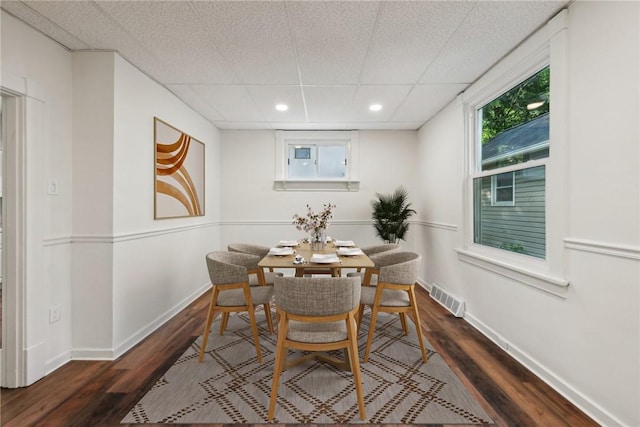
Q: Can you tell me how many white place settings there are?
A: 5